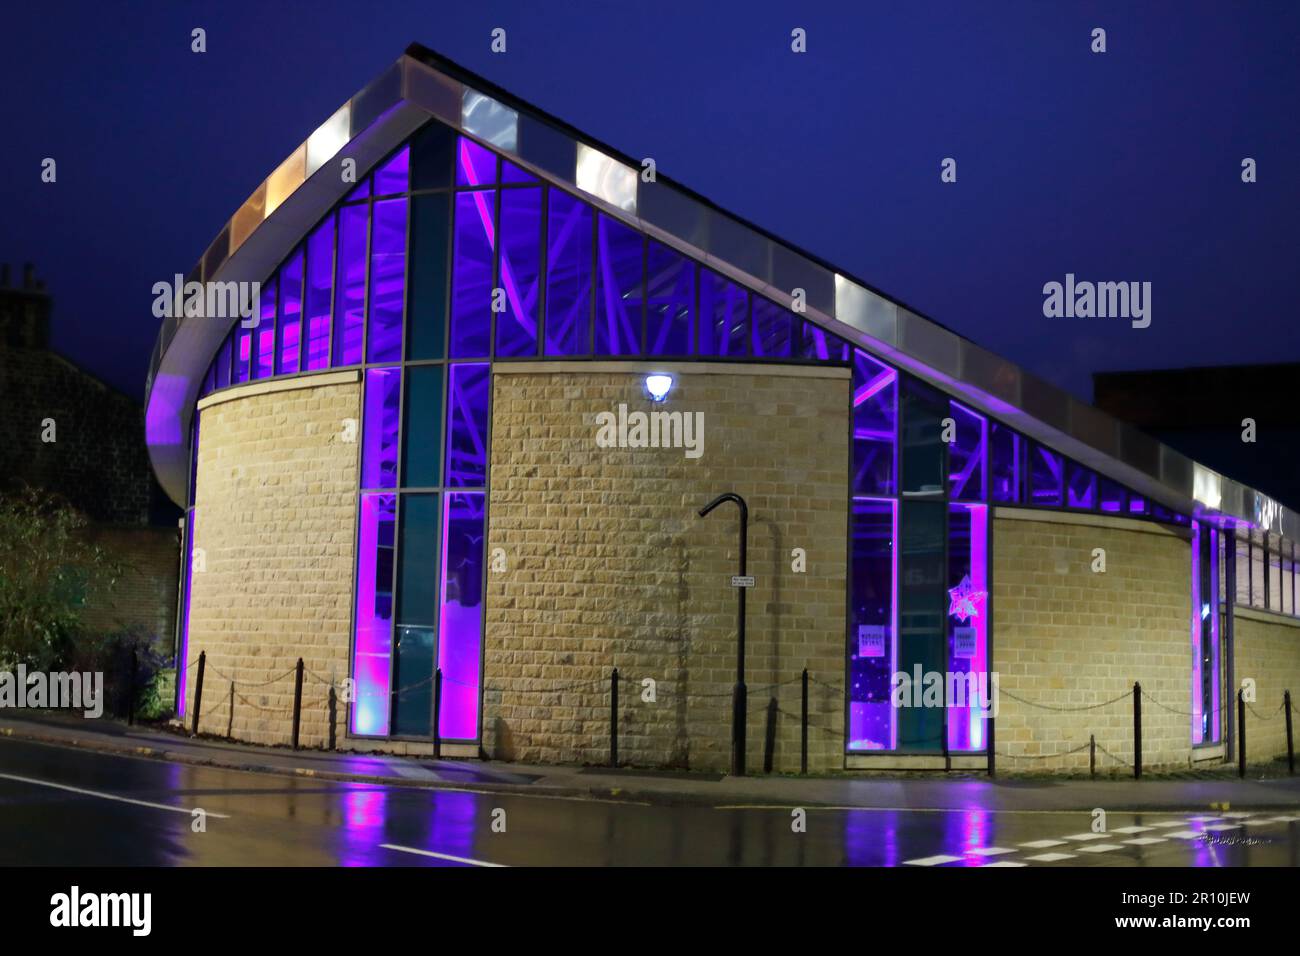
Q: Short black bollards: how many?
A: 10